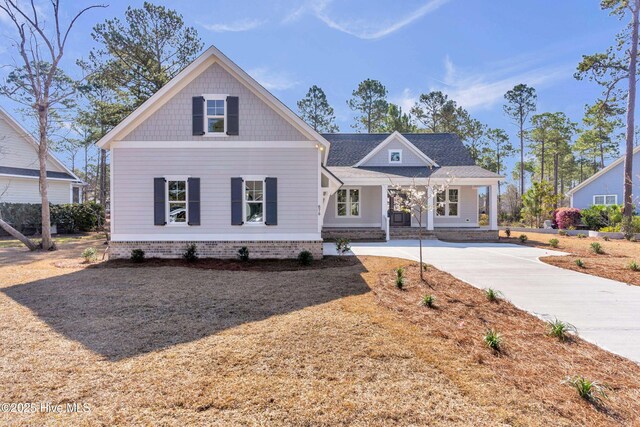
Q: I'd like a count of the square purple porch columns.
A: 0